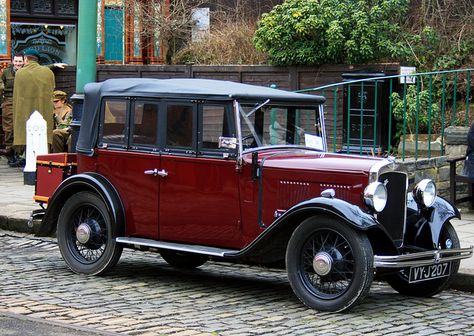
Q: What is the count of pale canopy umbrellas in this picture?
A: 0